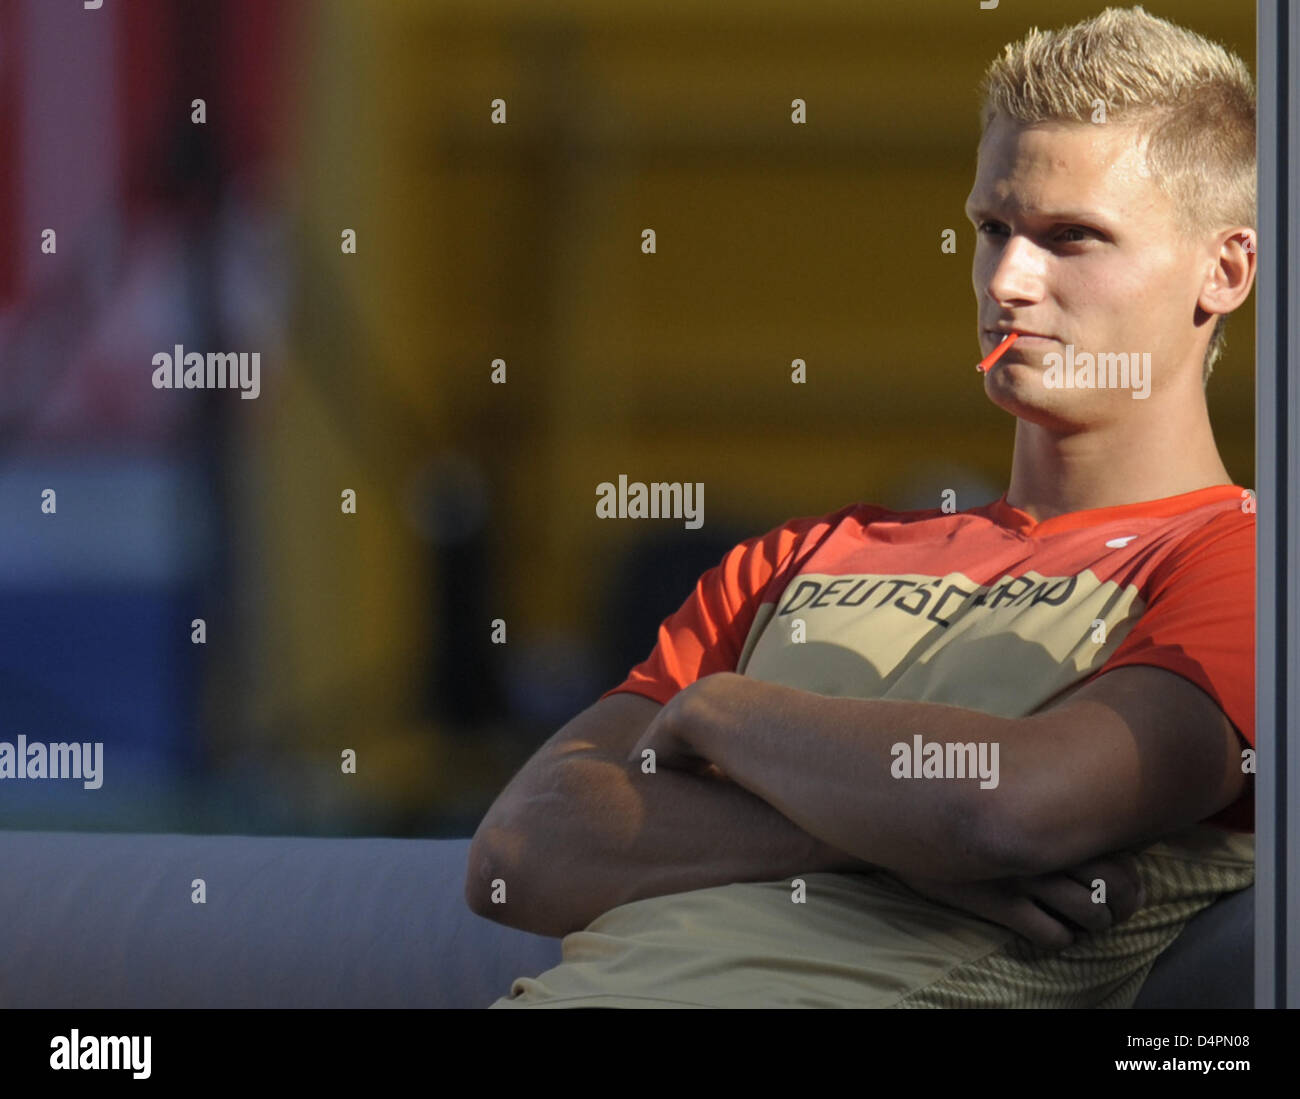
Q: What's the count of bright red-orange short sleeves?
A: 2